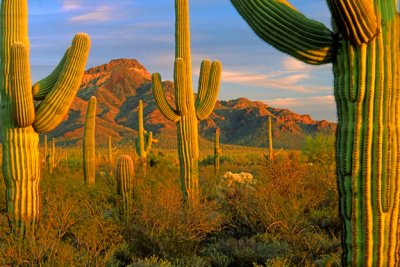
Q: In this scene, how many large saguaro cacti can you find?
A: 3